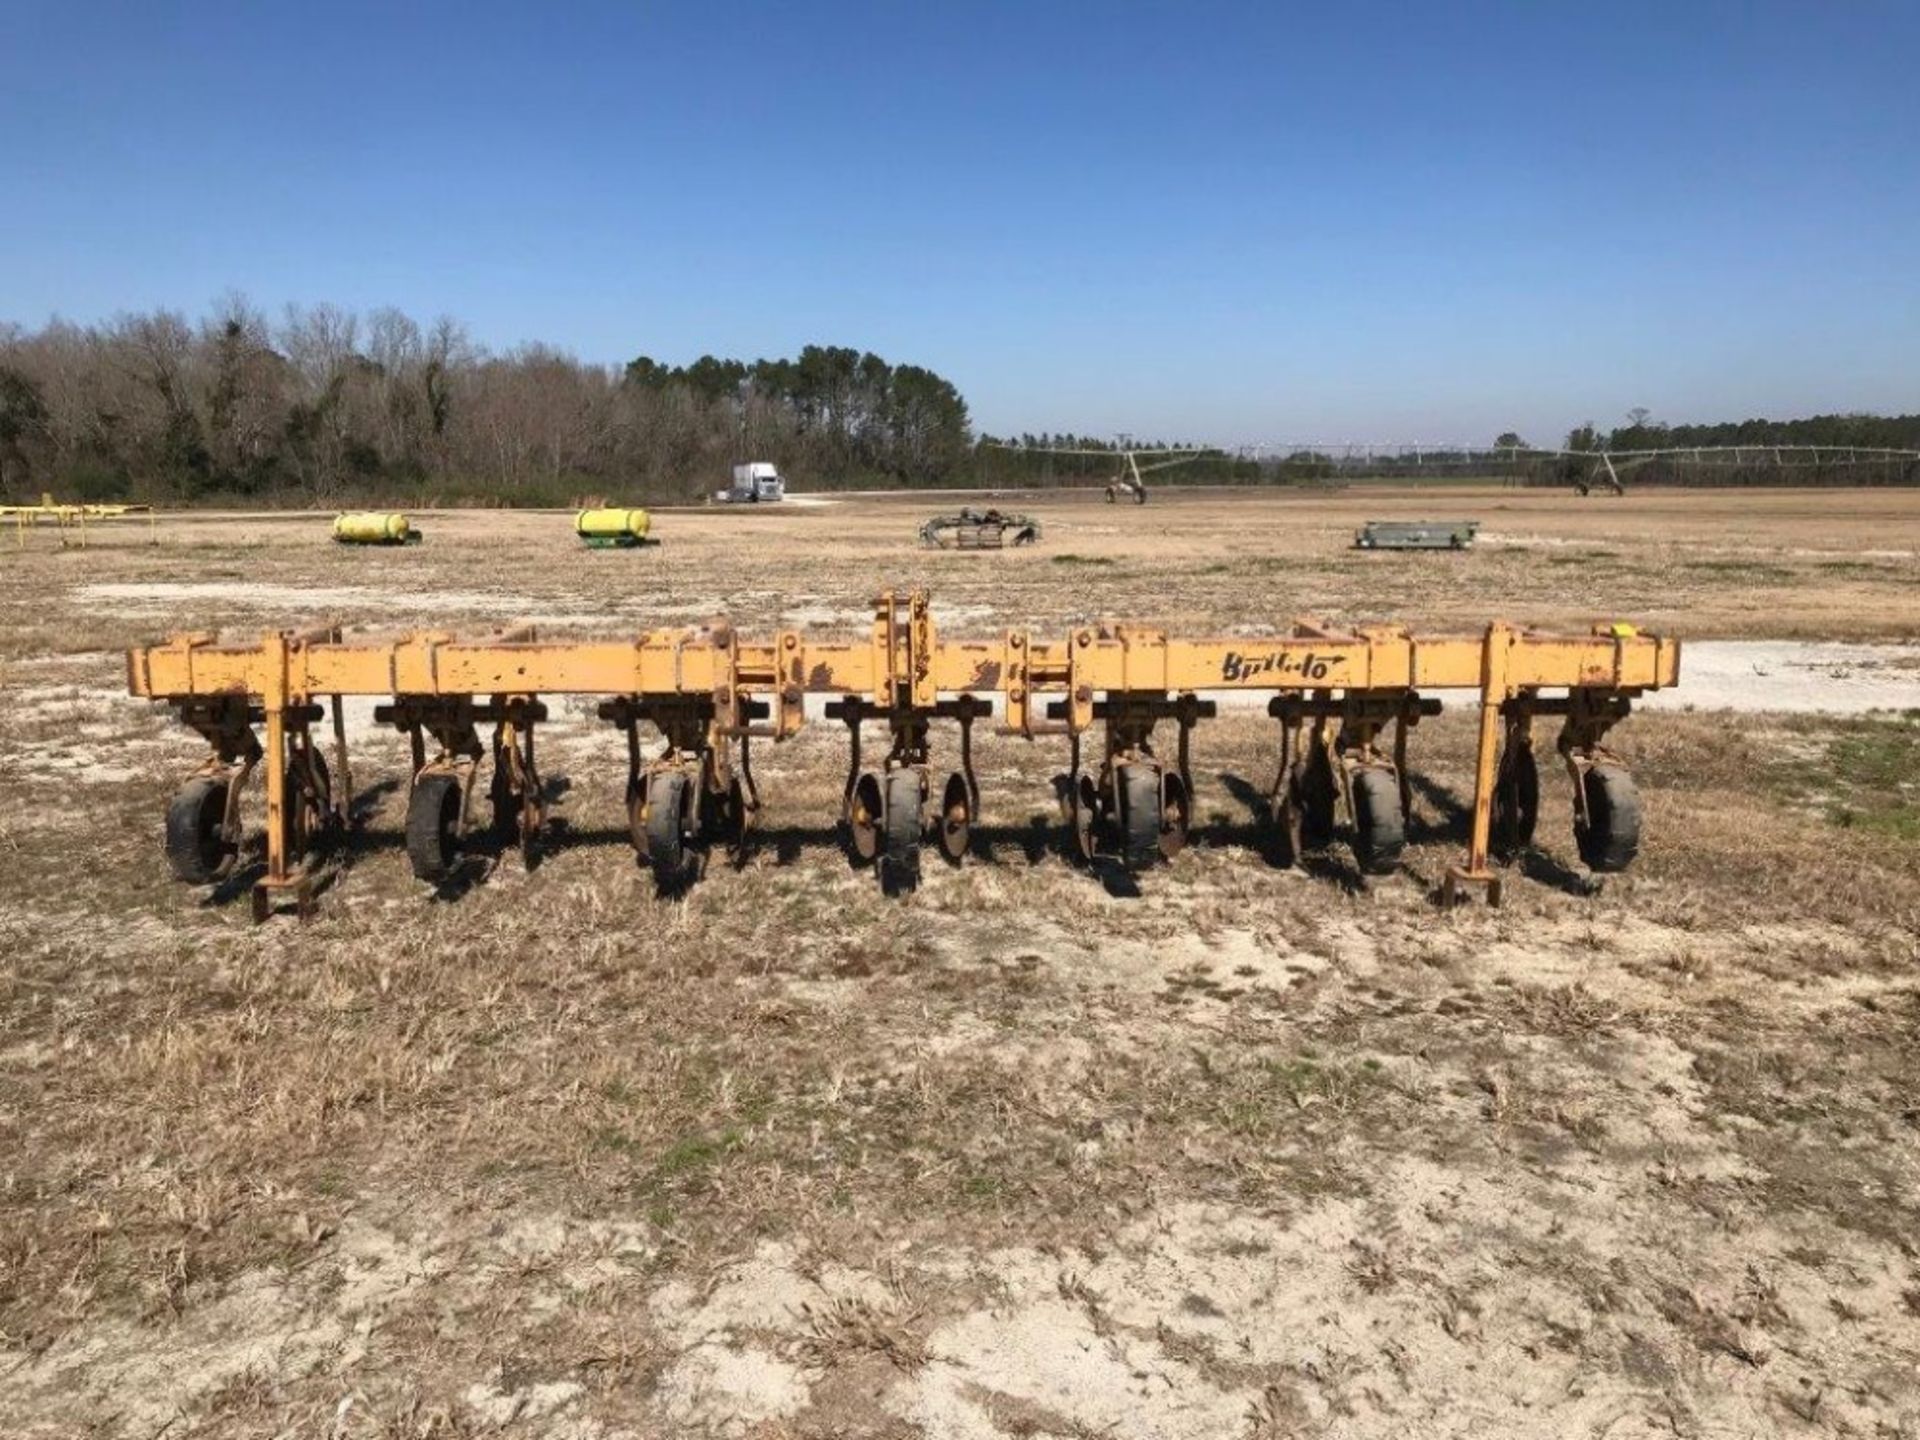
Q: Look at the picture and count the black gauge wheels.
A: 7